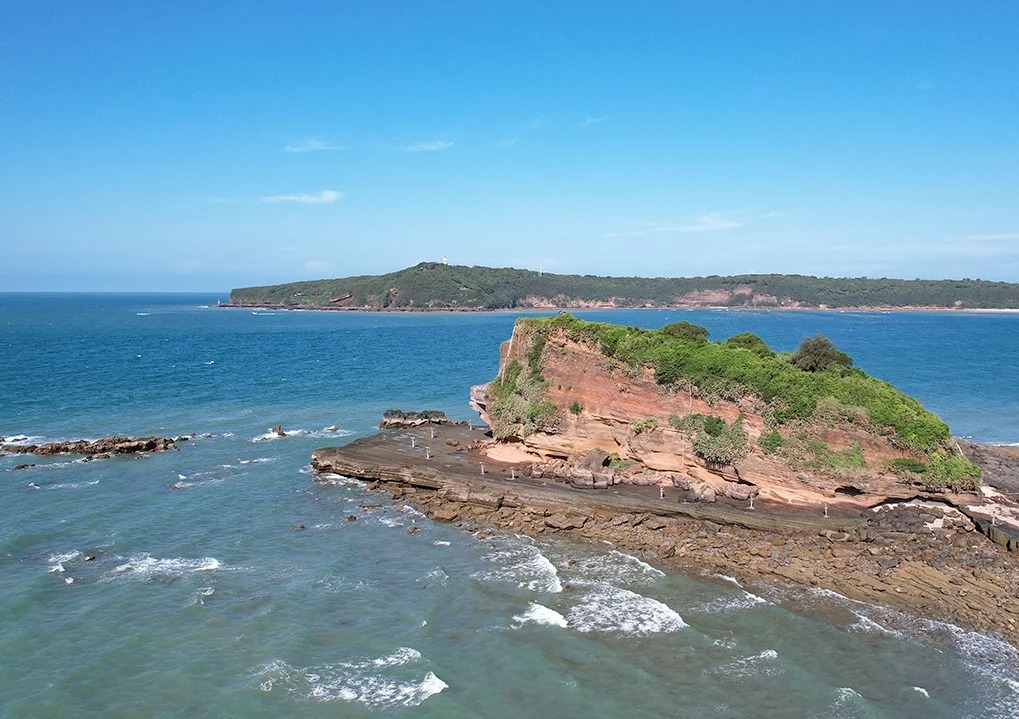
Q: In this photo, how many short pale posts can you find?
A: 10